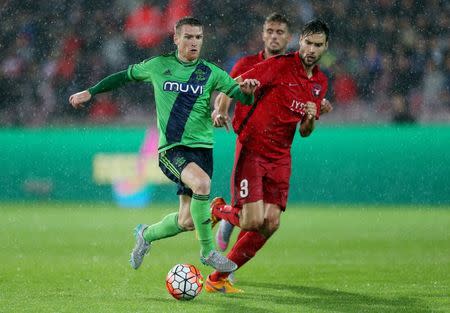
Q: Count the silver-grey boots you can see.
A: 2